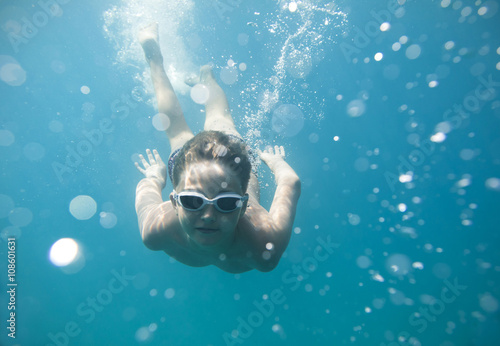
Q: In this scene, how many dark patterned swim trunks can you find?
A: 1